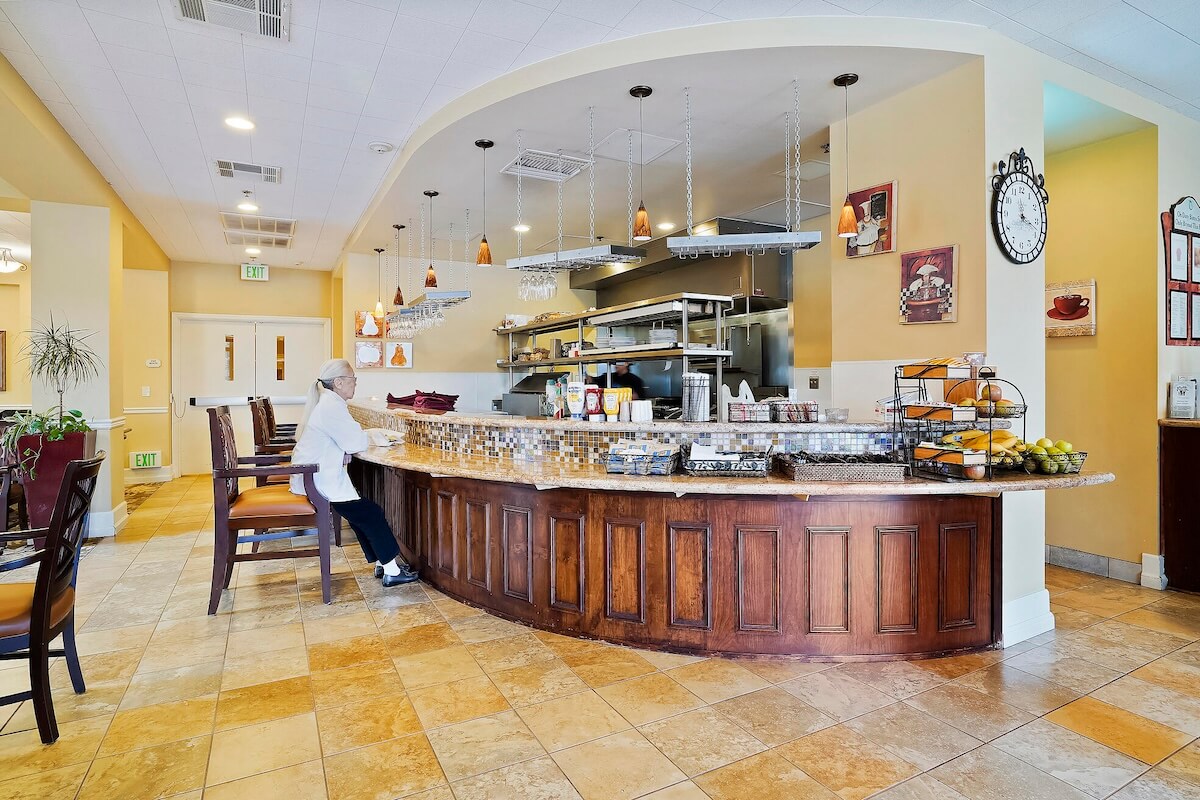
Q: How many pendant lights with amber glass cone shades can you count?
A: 6